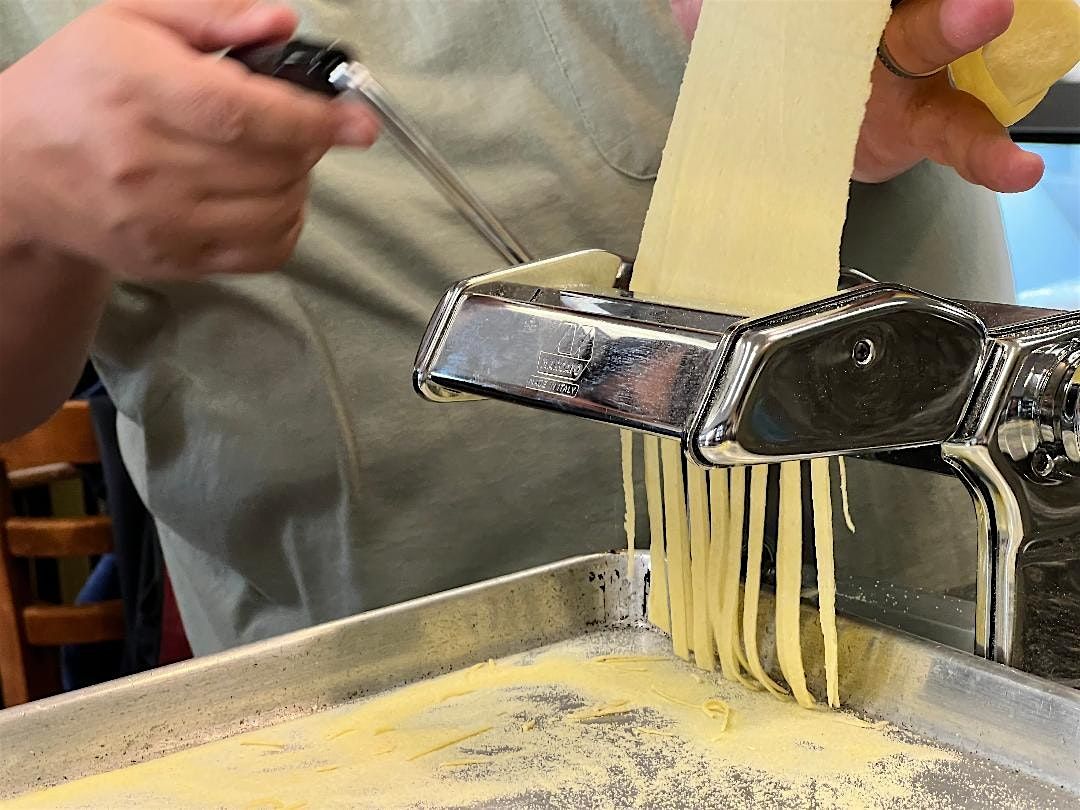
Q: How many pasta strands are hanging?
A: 10